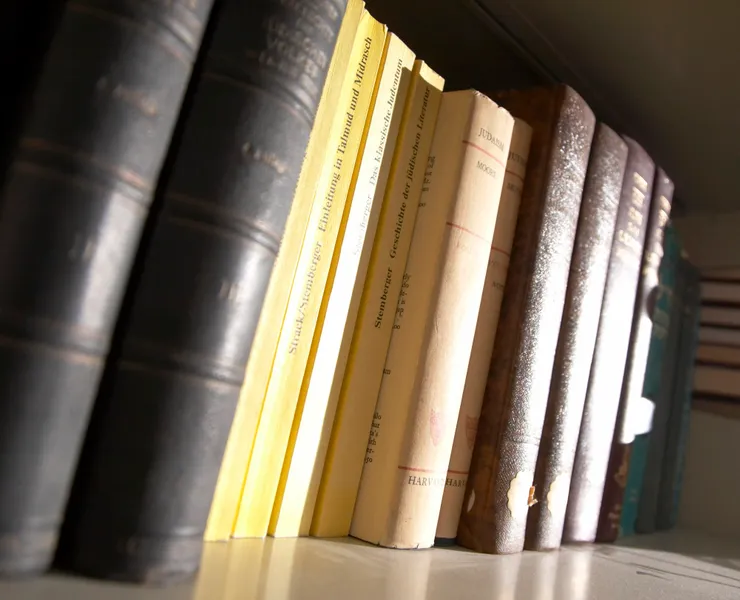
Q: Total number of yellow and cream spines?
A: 6